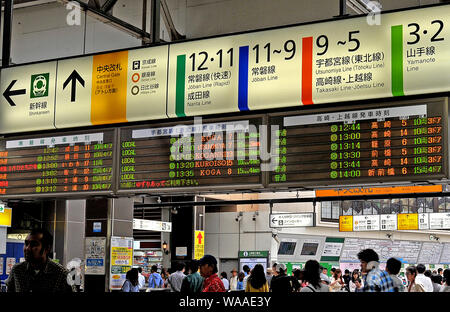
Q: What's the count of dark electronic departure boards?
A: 3